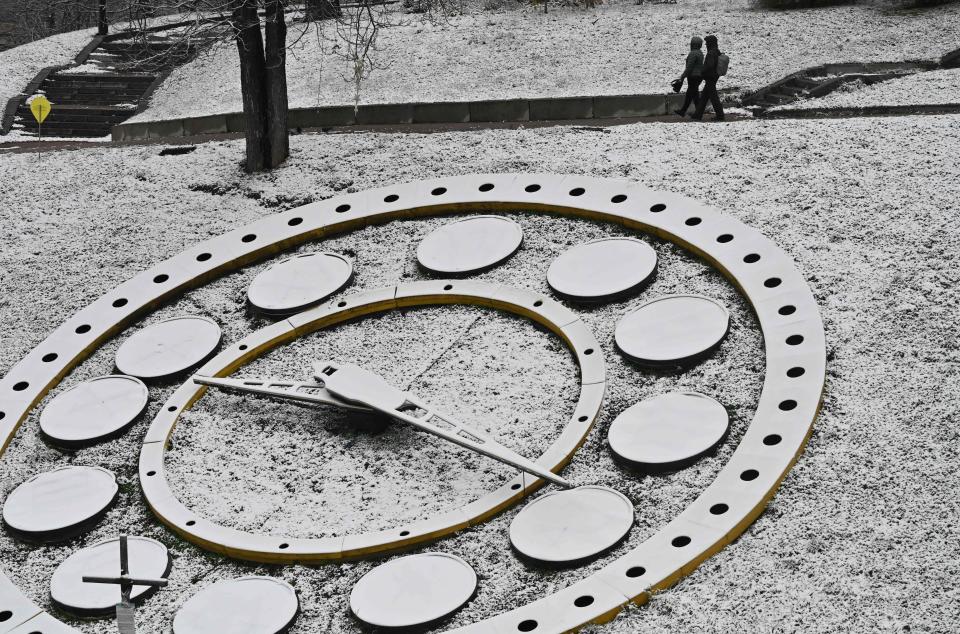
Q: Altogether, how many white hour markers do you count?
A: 12